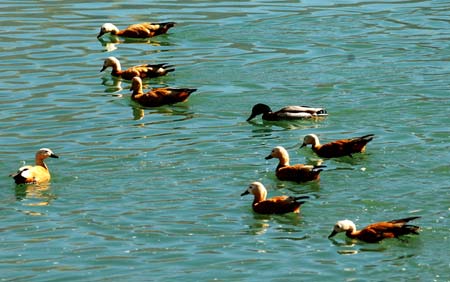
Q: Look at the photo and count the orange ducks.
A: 8